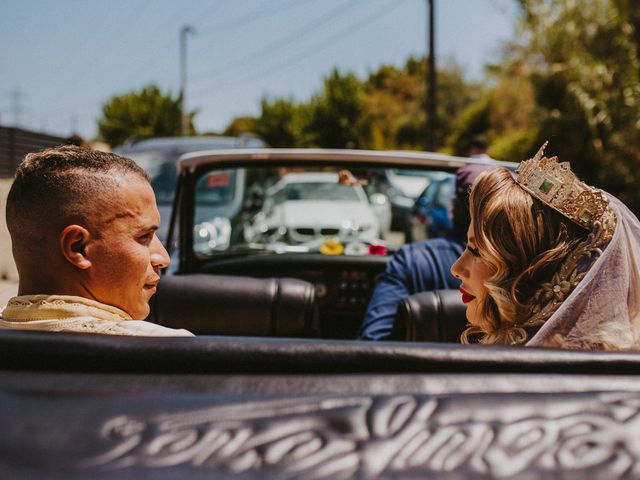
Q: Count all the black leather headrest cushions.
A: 2